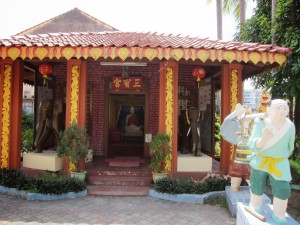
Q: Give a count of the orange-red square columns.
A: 4